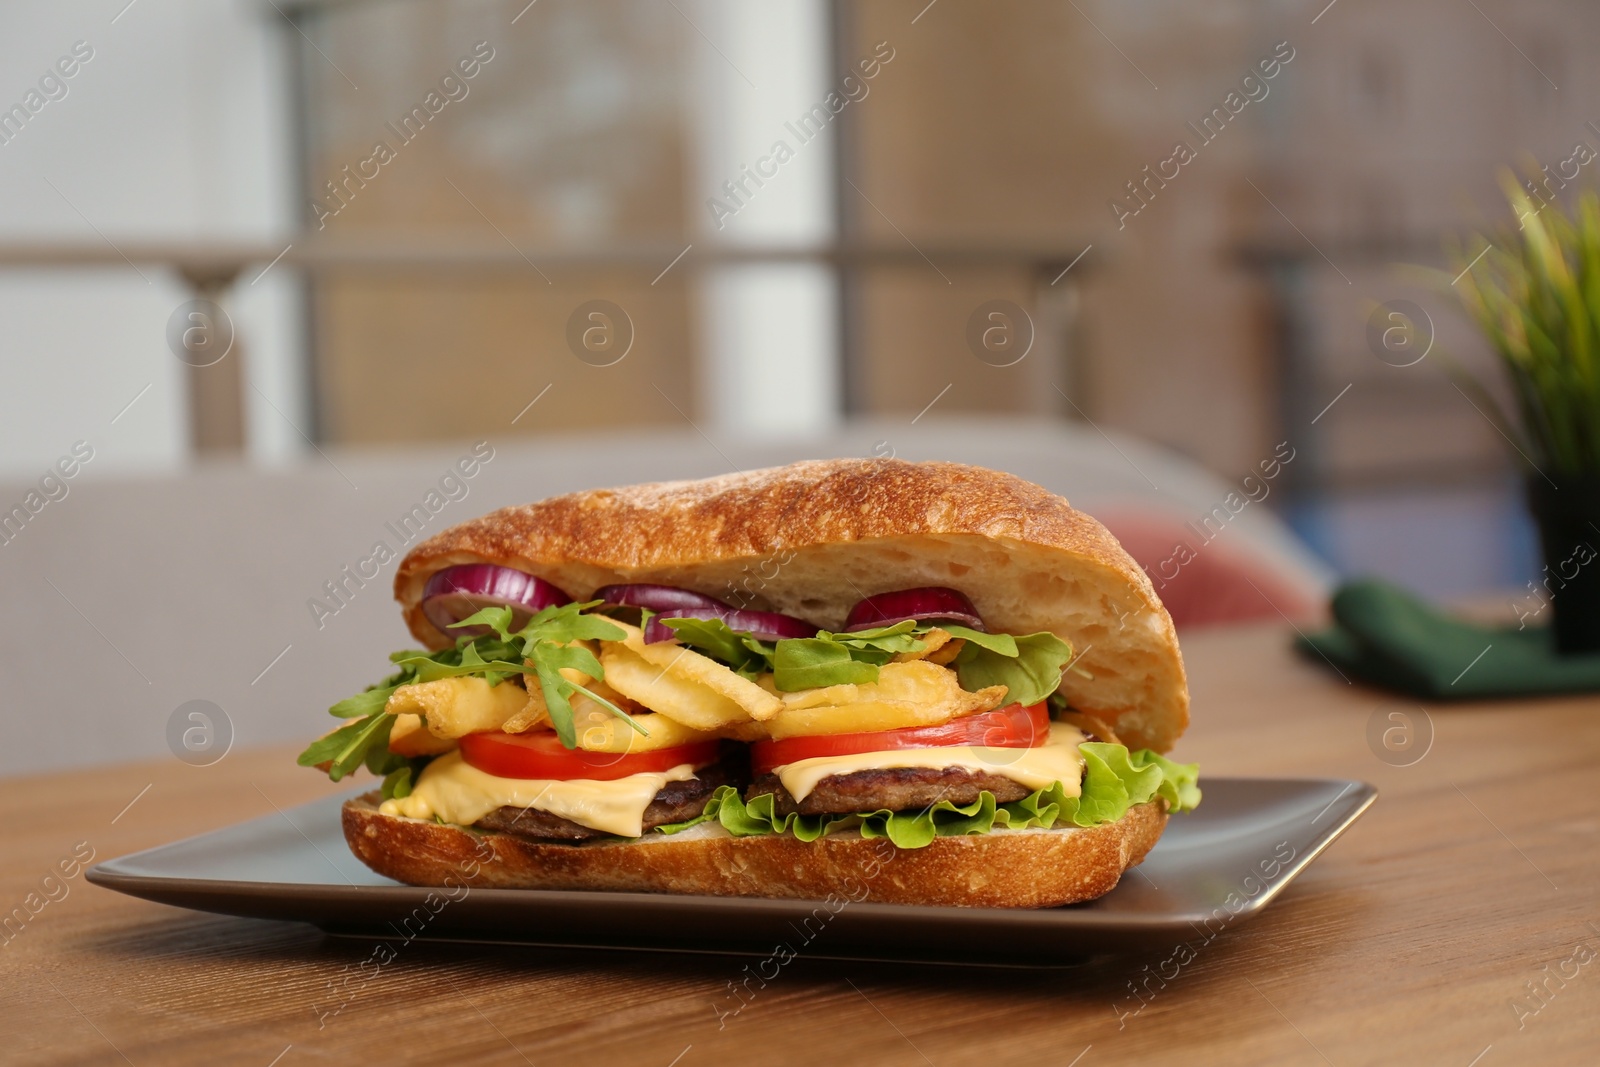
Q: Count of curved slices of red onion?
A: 4